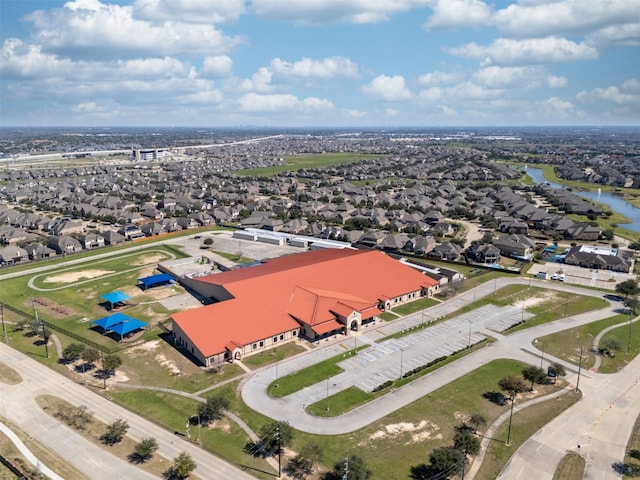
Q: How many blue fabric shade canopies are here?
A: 4